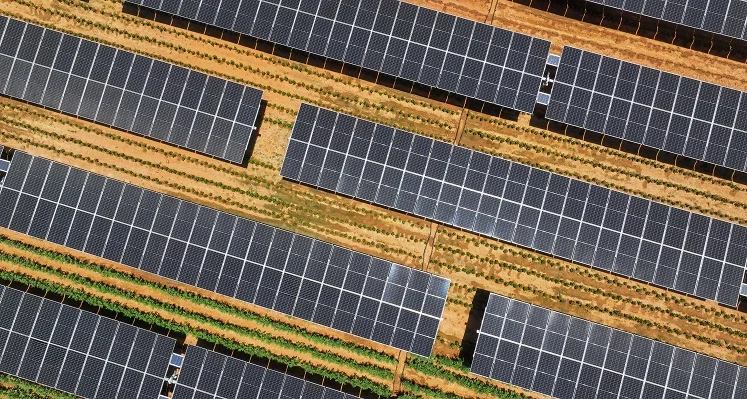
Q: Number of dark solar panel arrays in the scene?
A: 9